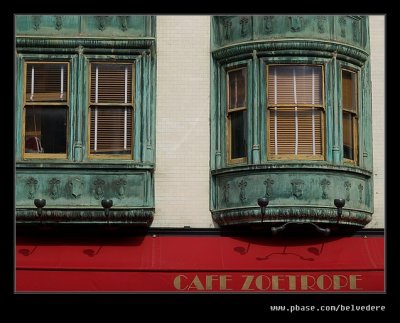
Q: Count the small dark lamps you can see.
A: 4